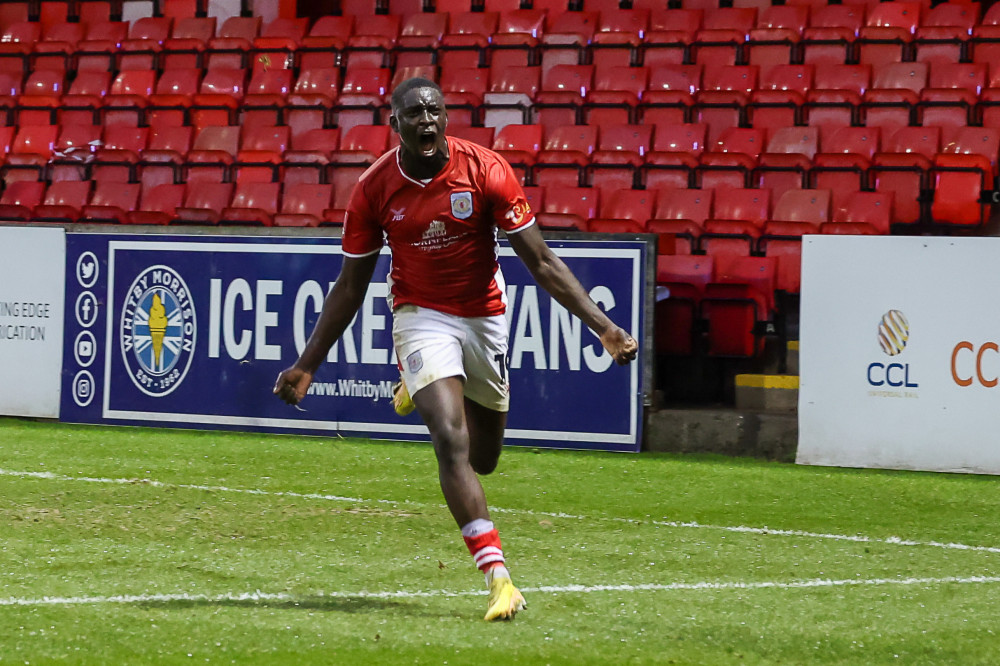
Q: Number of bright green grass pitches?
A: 1